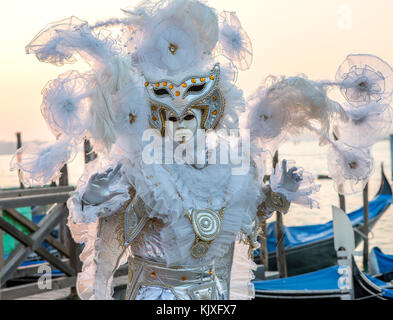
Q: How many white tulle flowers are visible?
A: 10